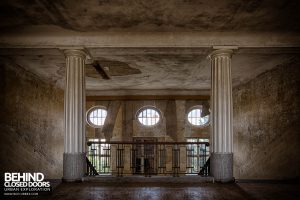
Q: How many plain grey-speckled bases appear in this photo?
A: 2